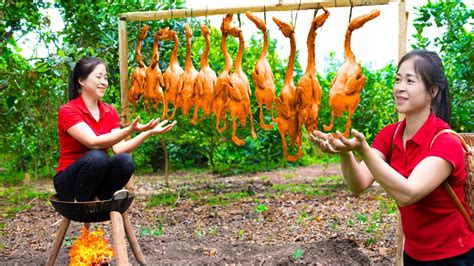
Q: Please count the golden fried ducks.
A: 11